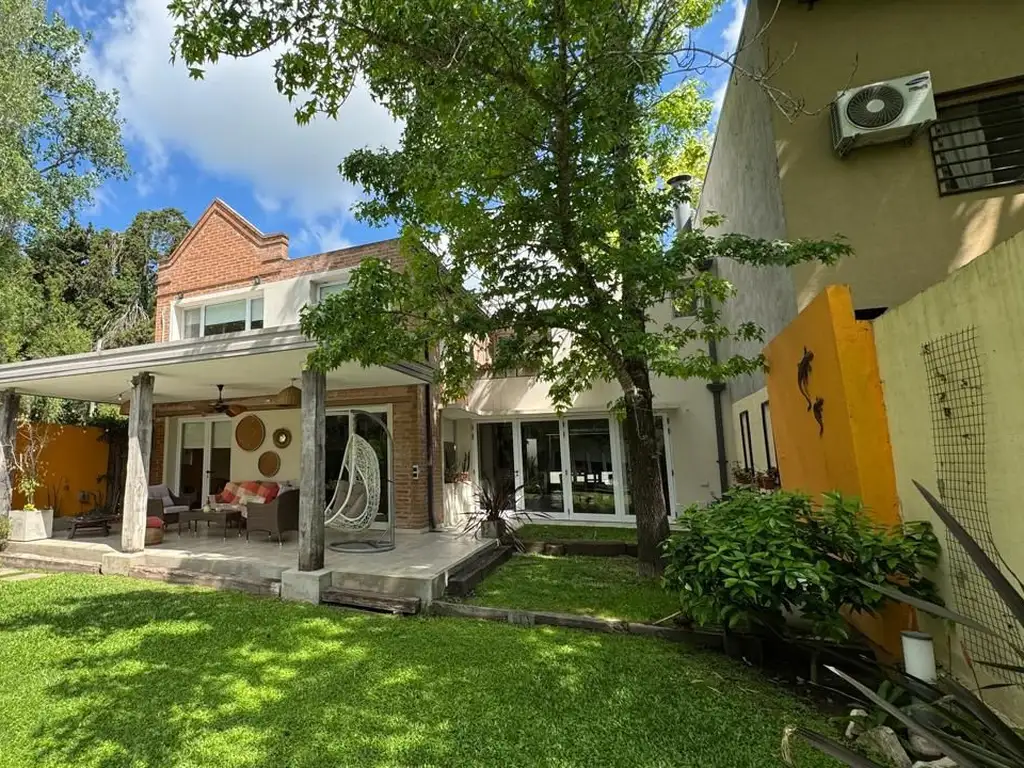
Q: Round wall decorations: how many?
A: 3